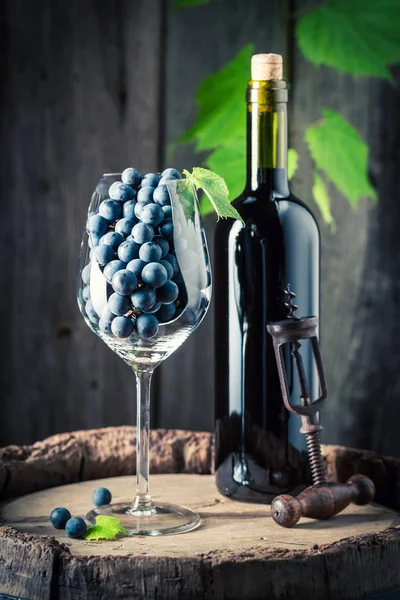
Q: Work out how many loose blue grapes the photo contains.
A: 3